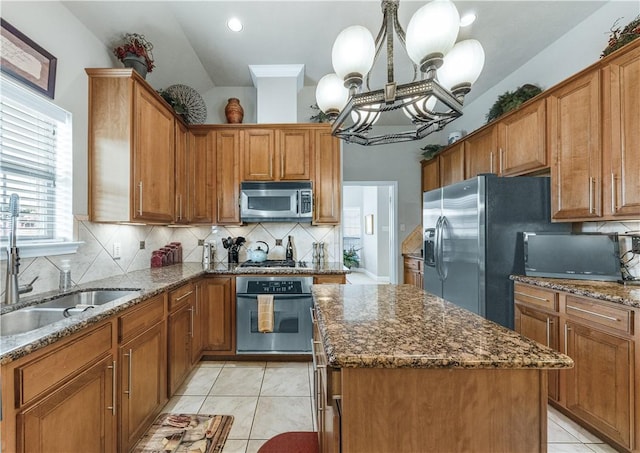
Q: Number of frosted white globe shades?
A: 6